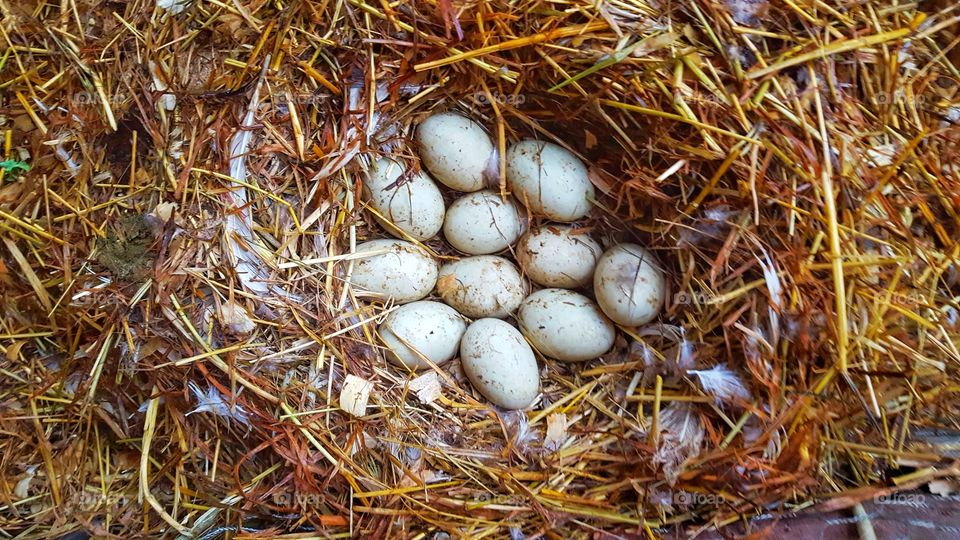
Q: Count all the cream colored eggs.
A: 11